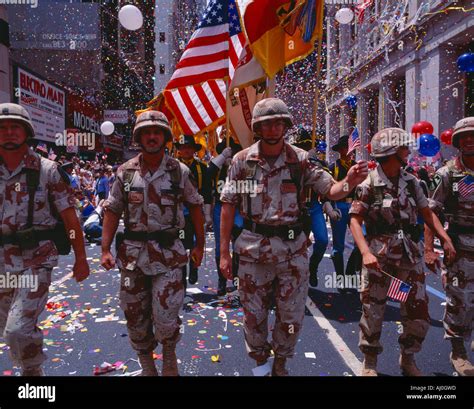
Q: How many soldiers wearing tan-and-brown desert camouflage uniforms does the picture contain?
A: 5